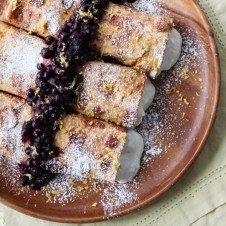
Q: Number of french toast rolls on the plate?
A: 3